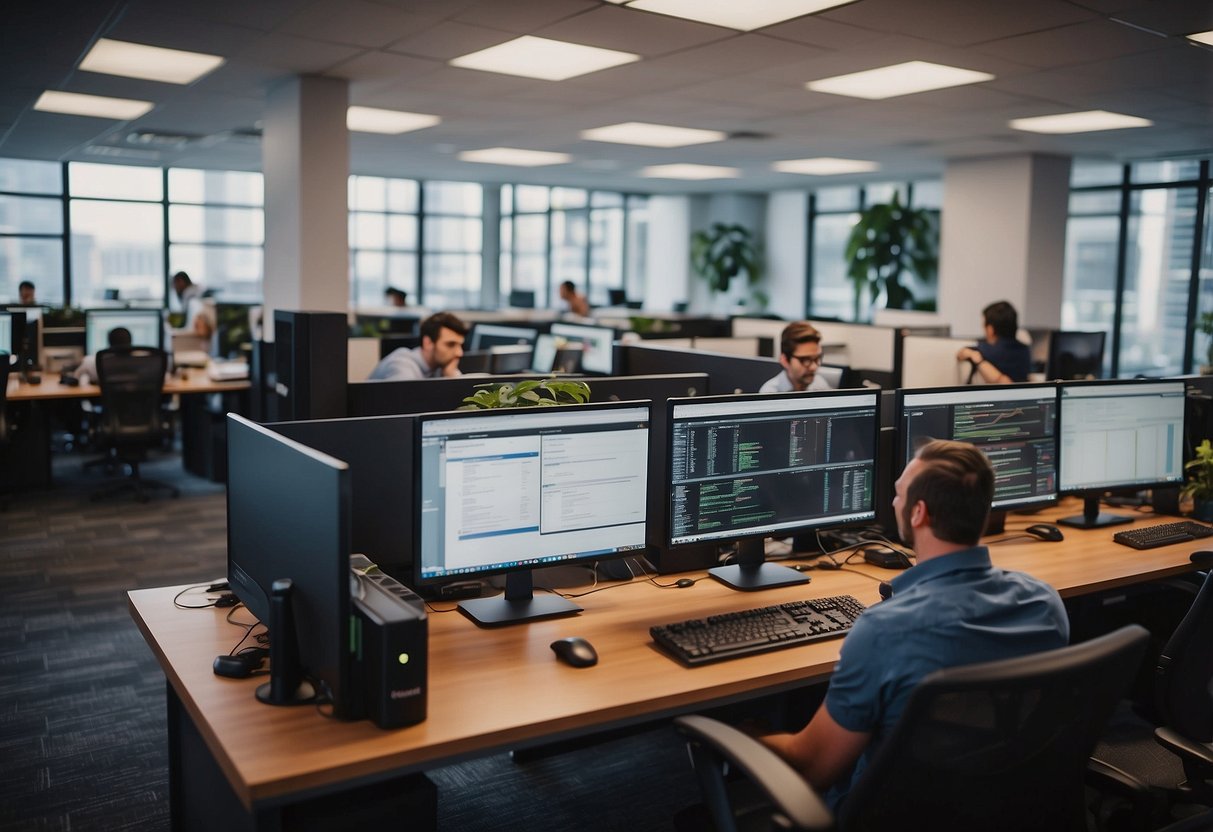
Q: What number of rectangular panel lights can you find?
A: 12